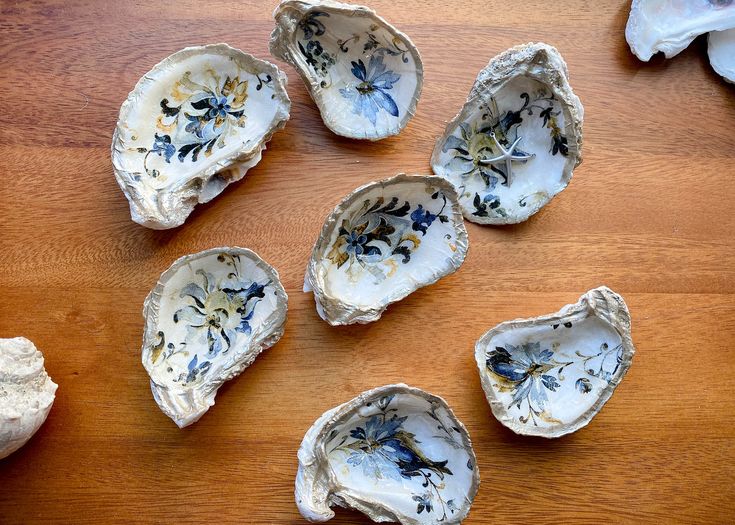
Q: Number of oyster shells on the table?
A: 10